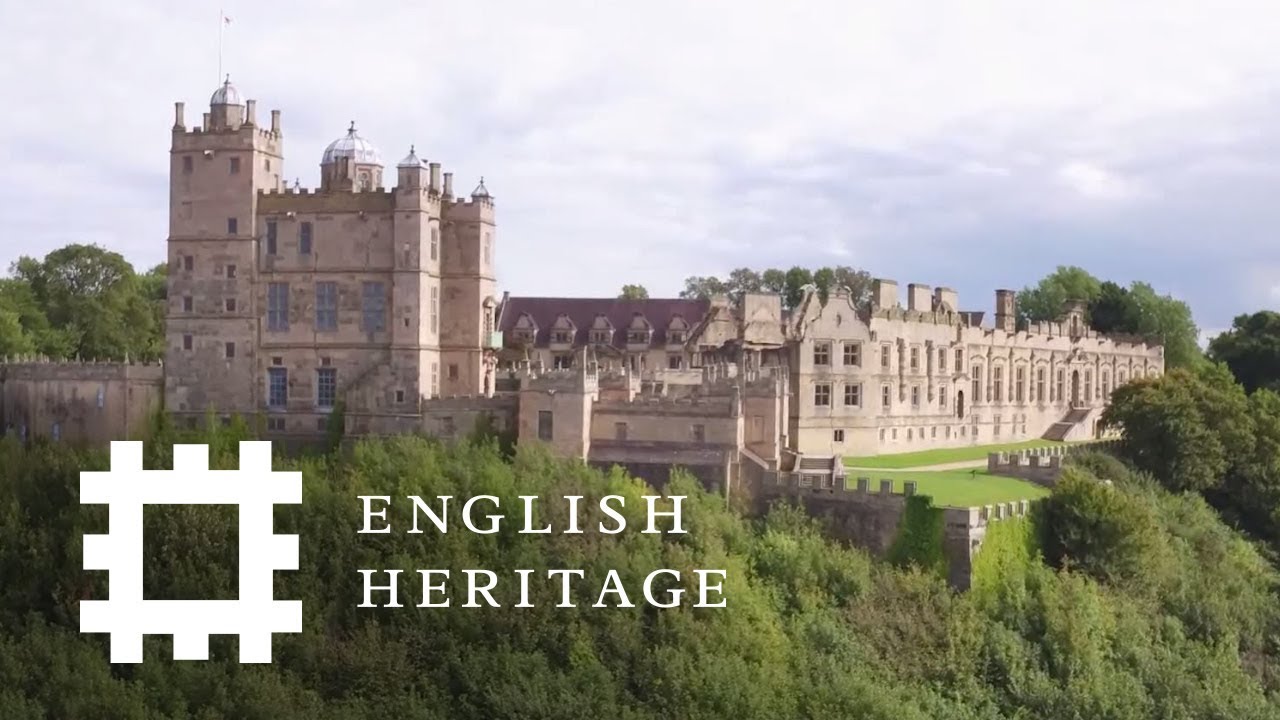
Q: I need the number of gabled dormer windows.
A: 5